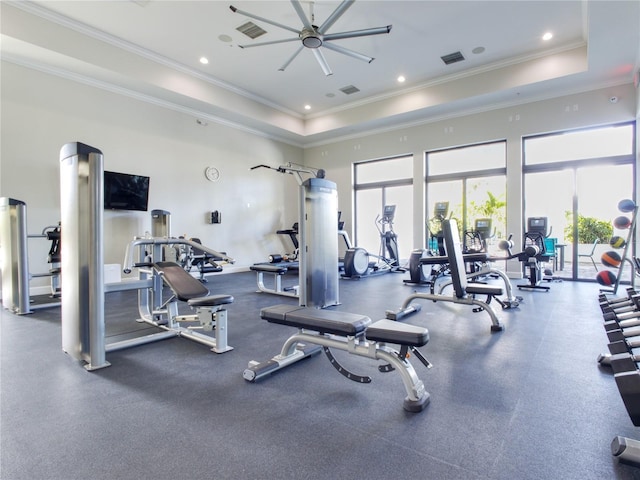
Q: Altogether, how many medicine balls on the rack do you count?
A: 5